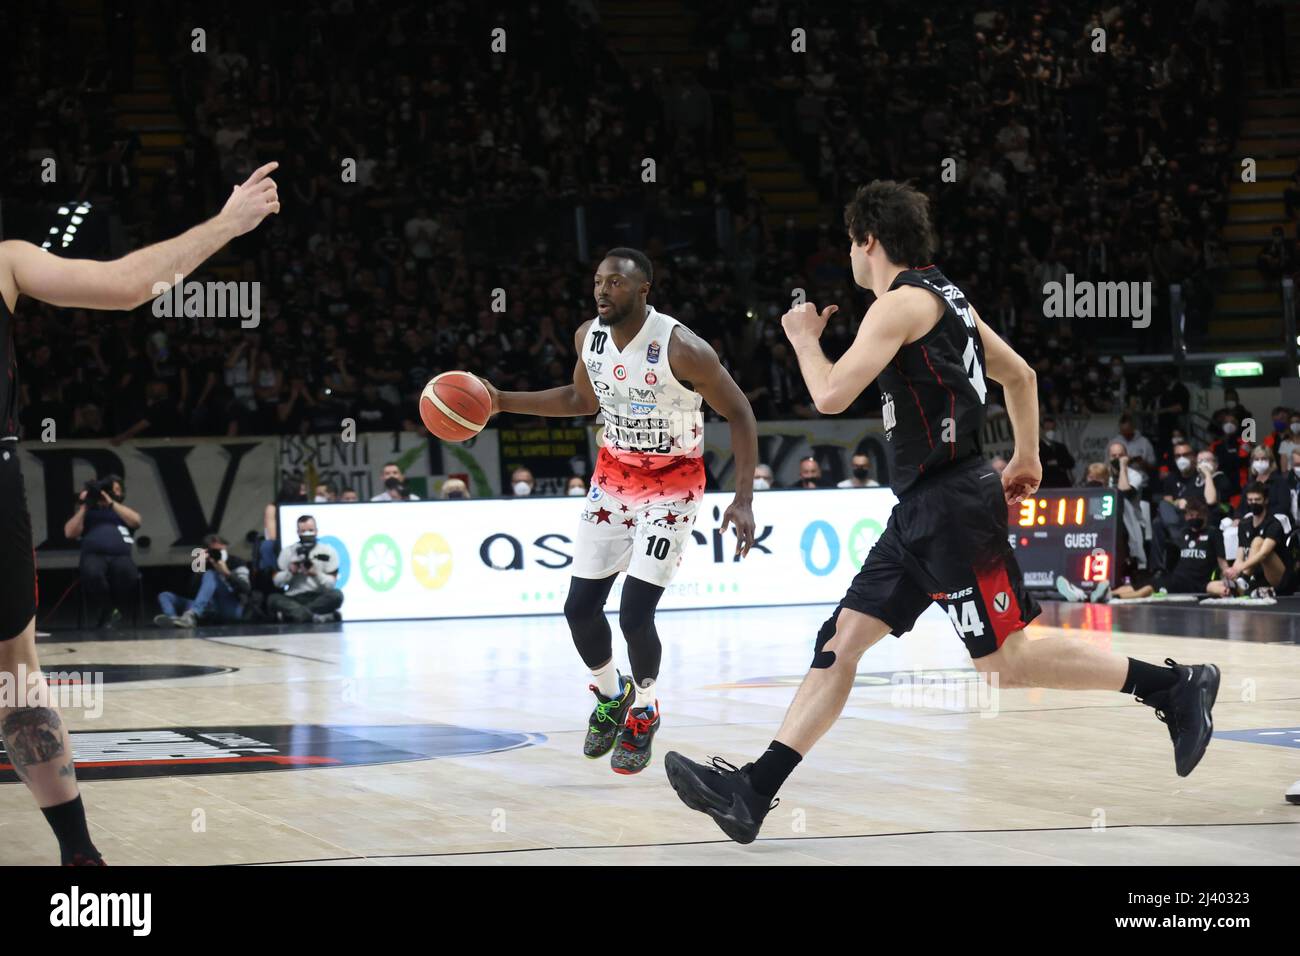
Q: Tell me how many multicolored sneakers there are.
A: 2